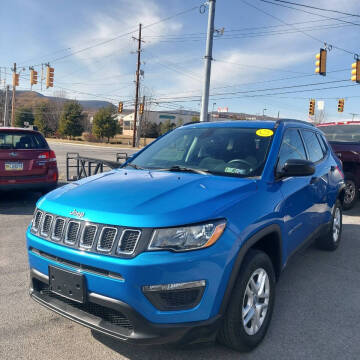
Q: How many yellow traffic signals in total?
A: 9